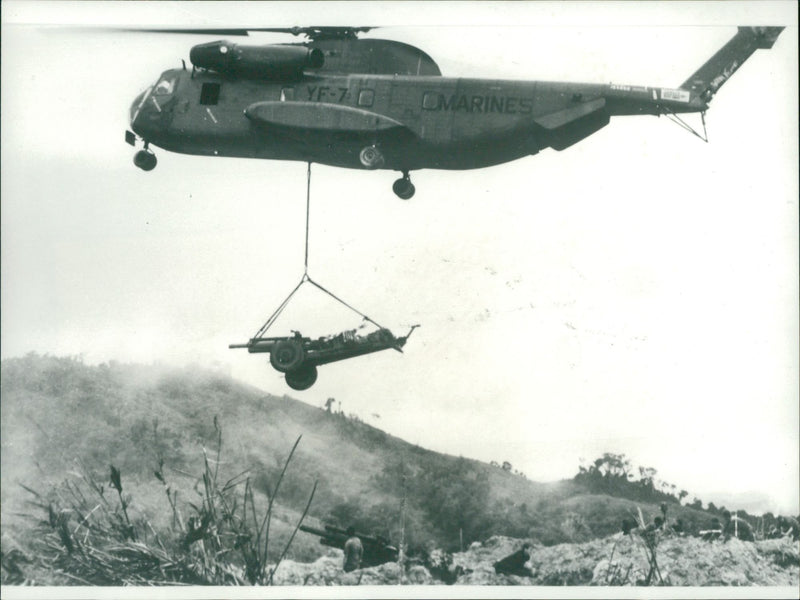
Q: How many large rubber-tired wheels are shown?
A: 2